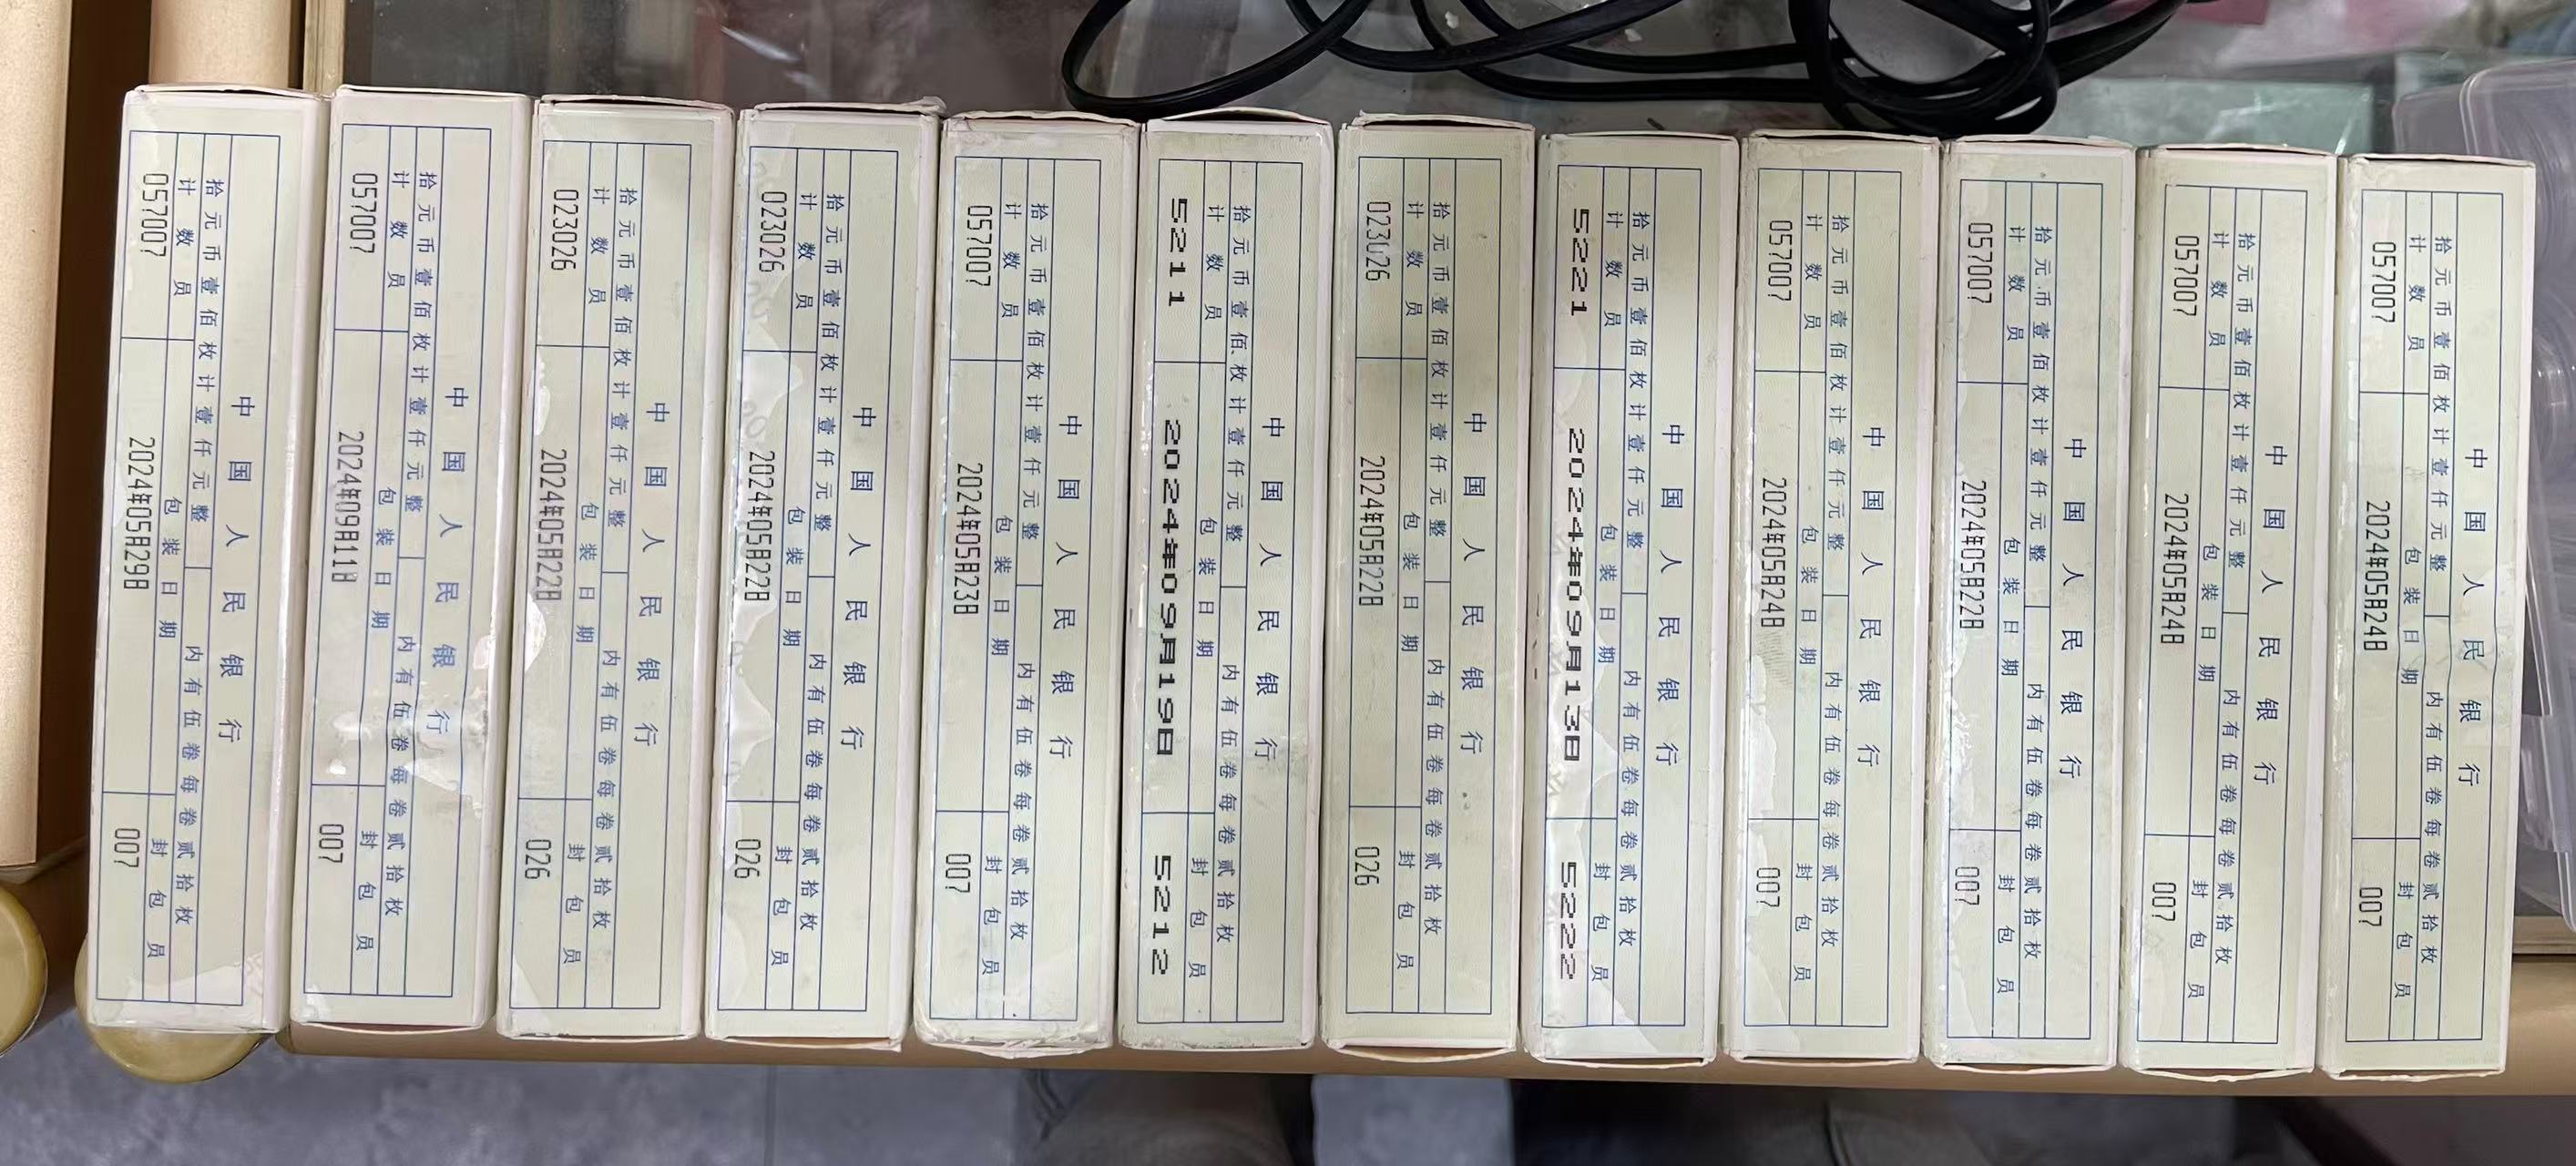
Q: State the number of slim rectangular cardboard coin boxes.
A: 12